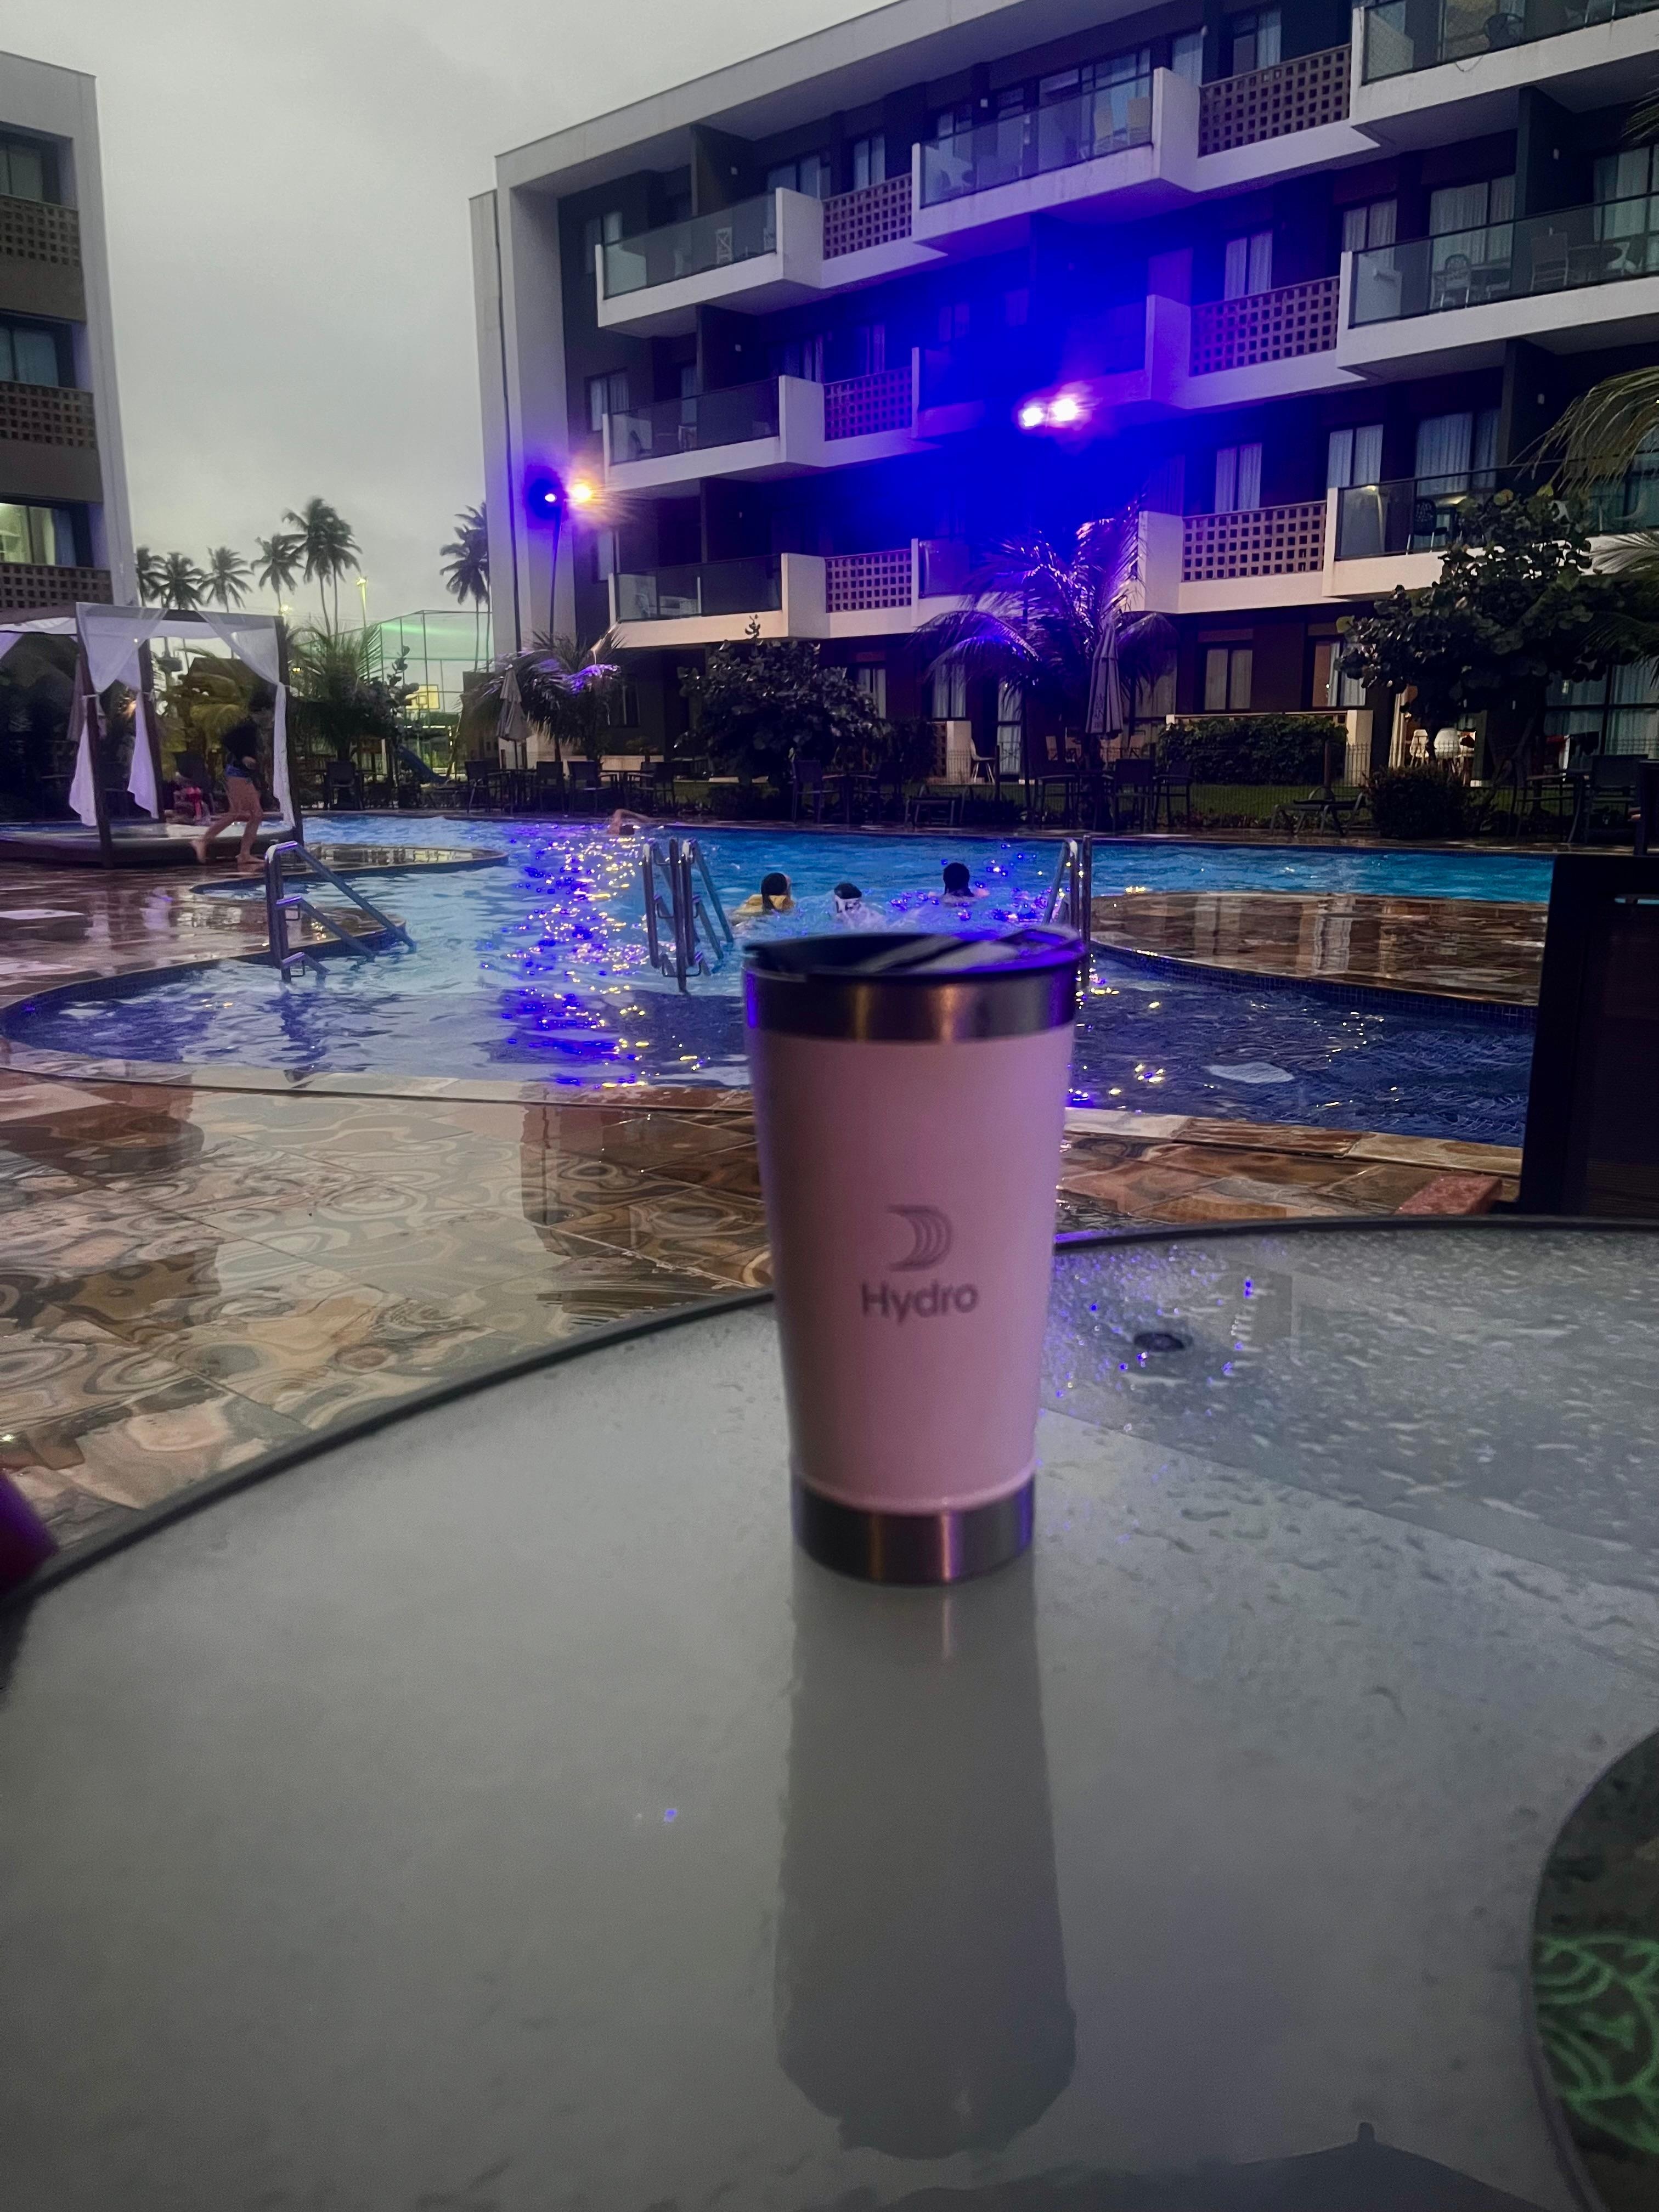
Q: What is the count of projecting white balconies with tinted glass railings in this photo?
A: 9